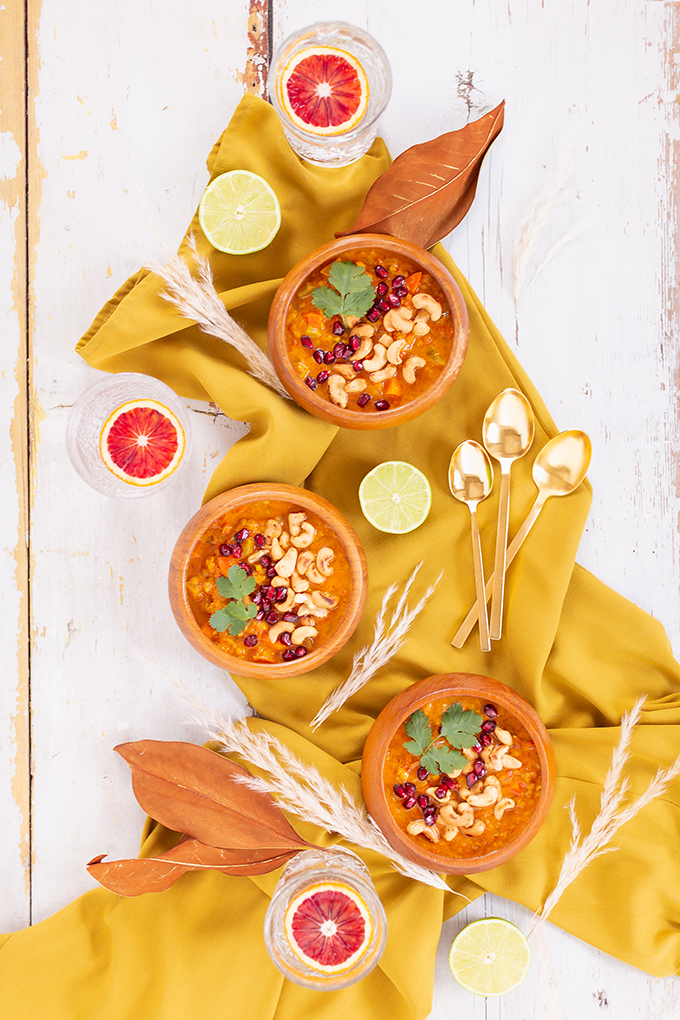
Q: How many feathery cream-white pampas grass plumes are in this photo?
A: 5